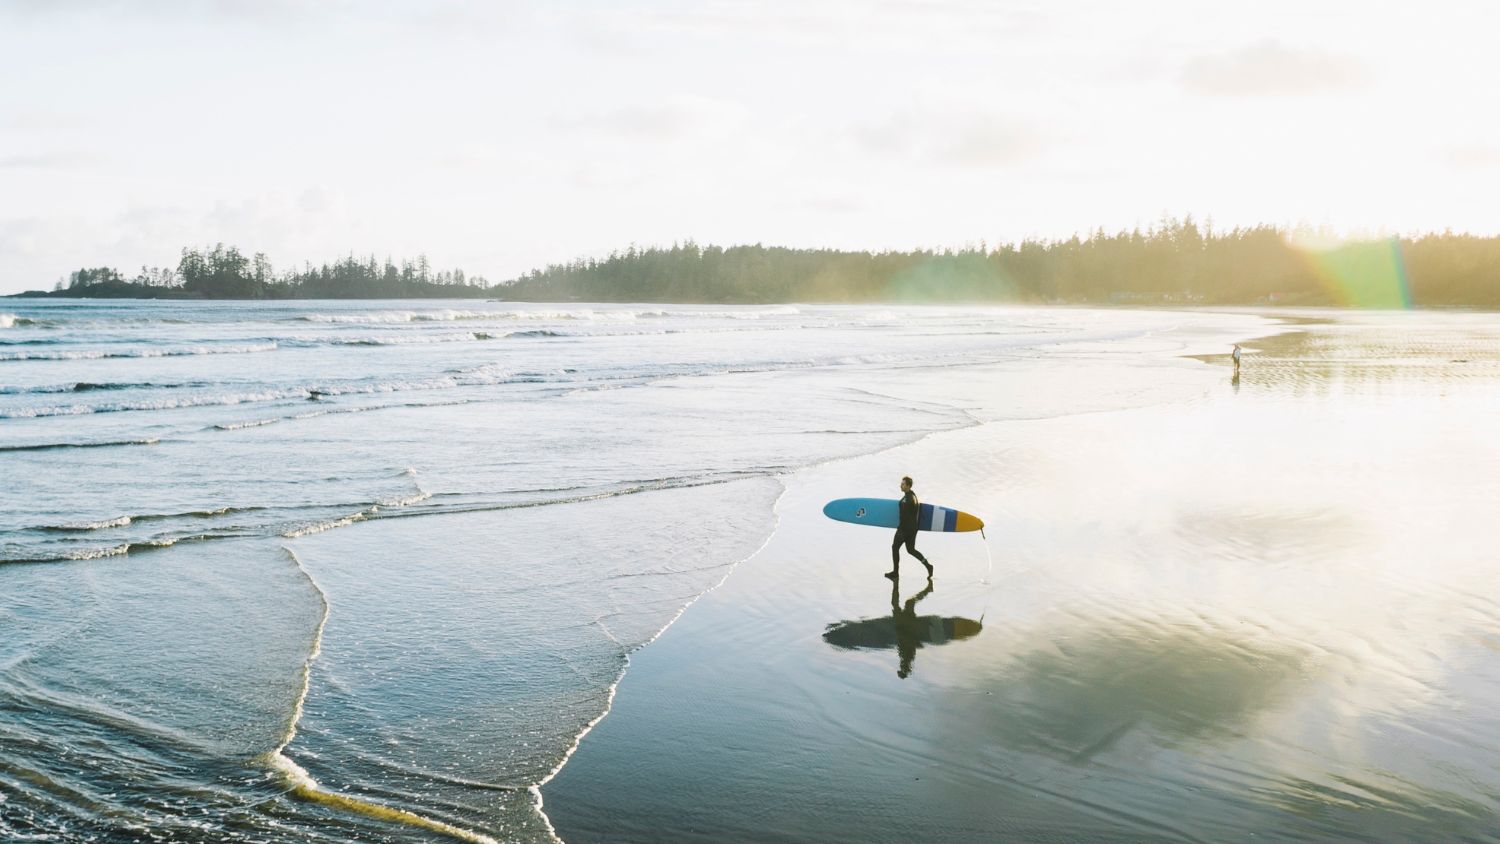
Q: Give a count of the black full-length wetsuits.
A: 1